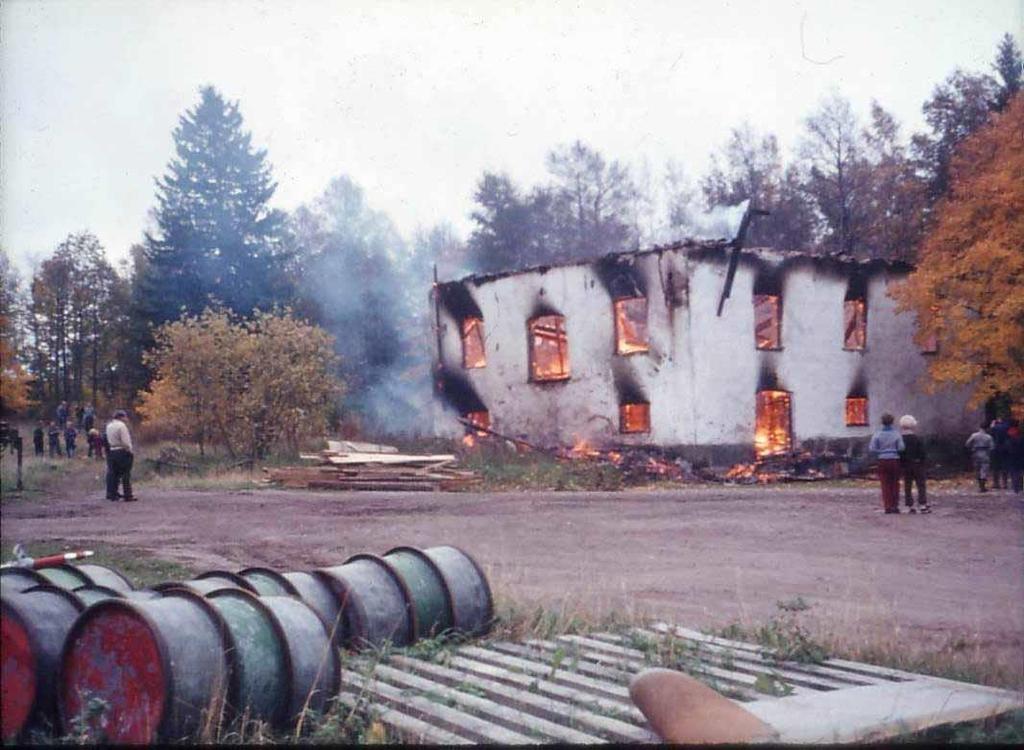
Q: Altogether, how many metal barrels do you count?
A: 5